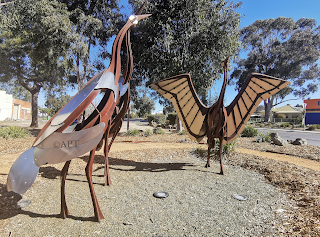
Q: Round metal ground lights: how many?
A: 2